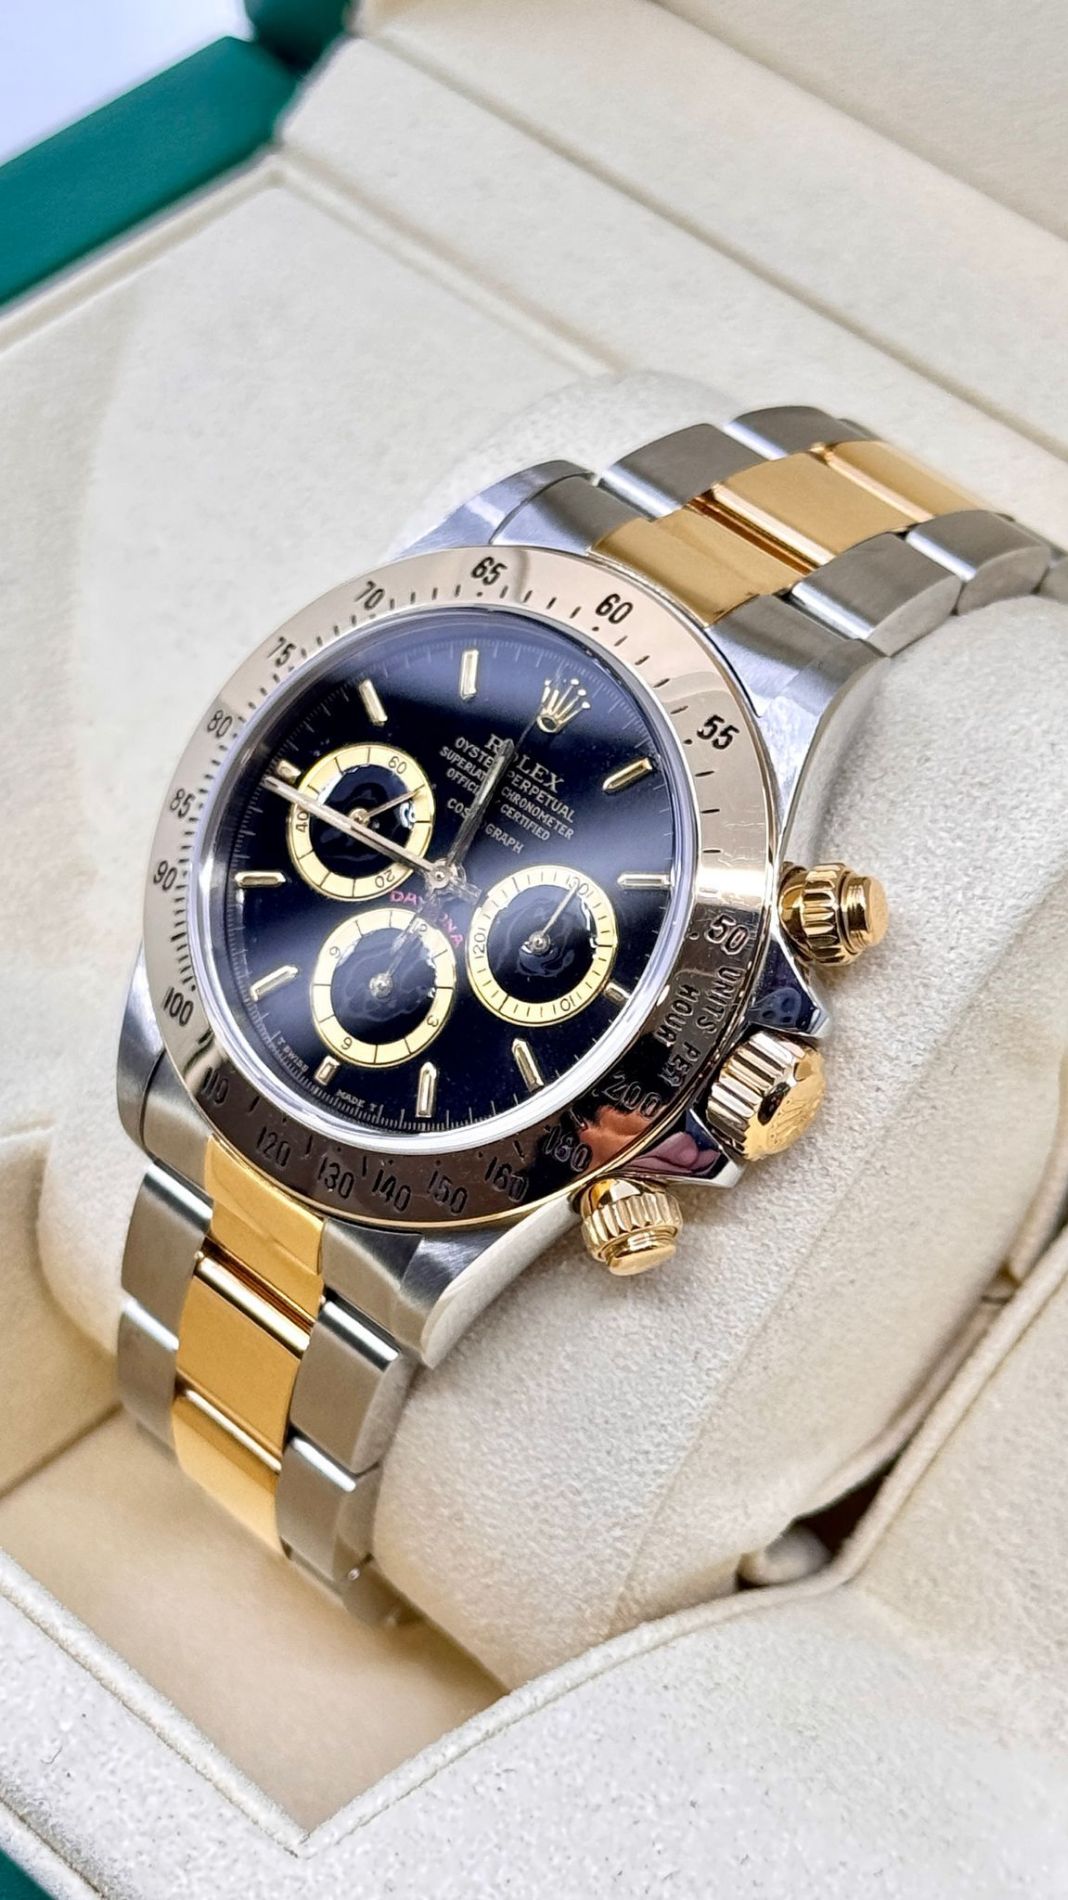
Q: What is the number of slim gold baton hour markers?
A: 11